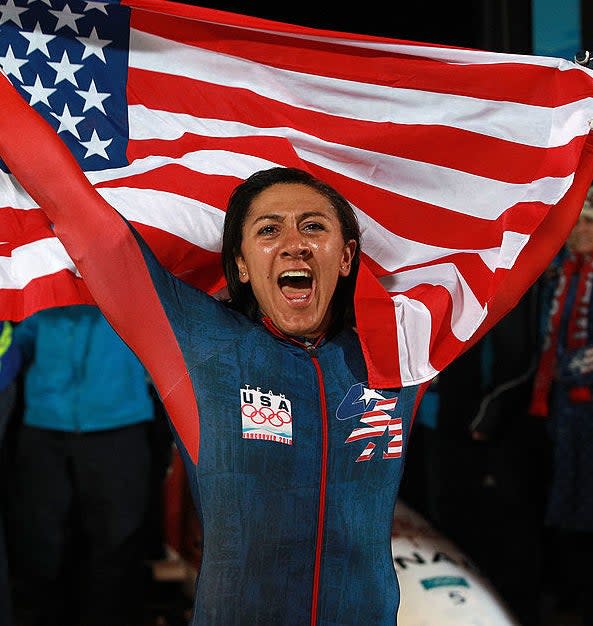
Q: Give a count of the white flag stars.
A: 12